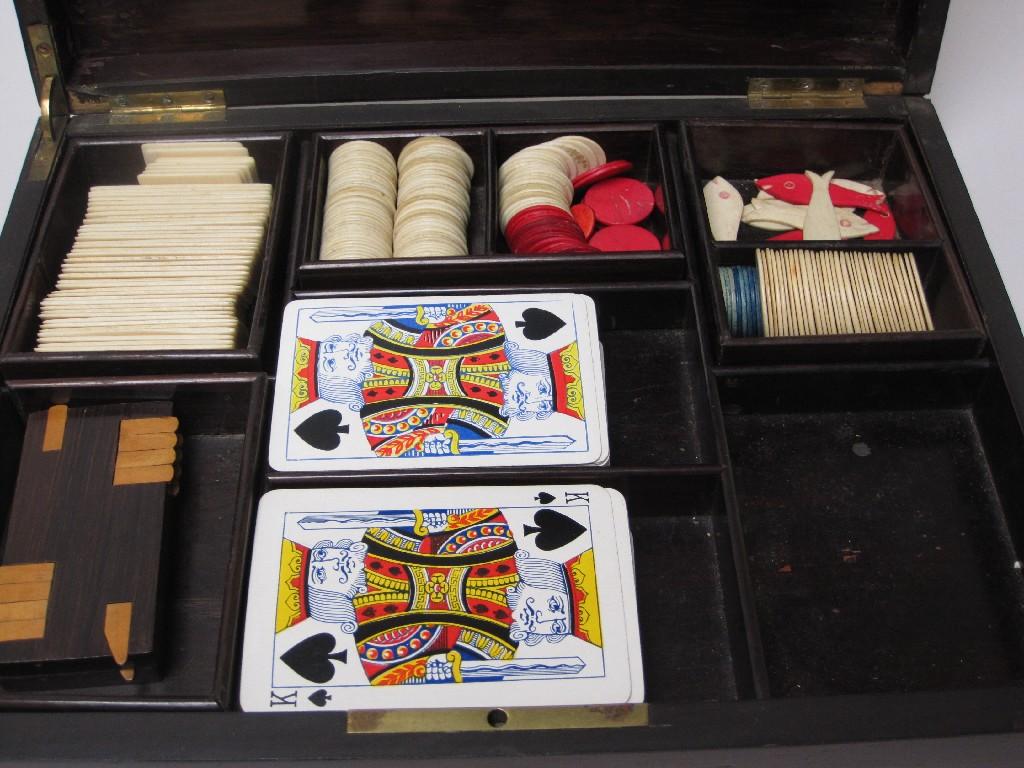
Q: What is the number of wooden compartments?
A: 9